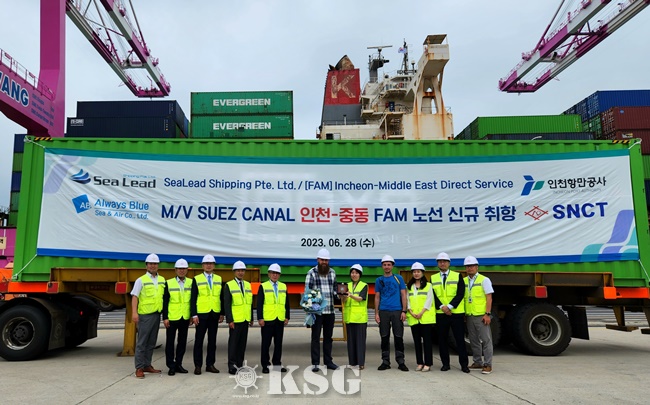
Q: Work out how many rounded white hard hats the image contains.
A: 11